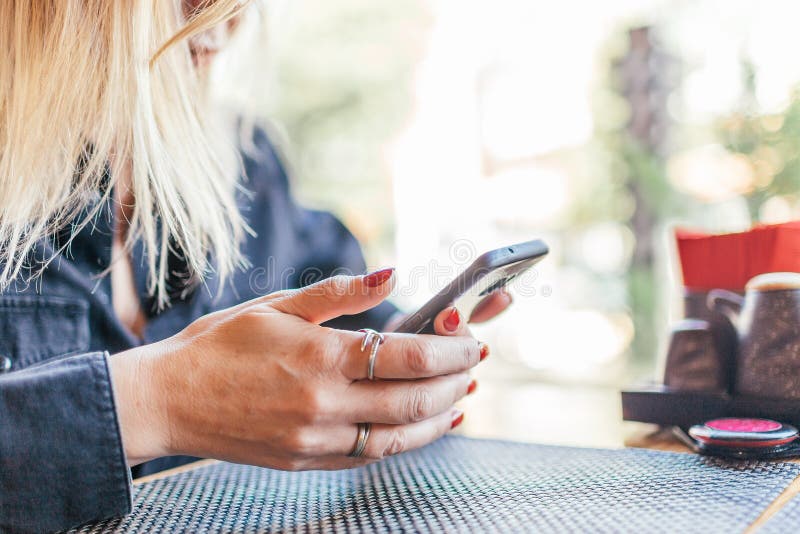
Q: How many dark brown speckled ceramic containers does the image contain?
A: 2